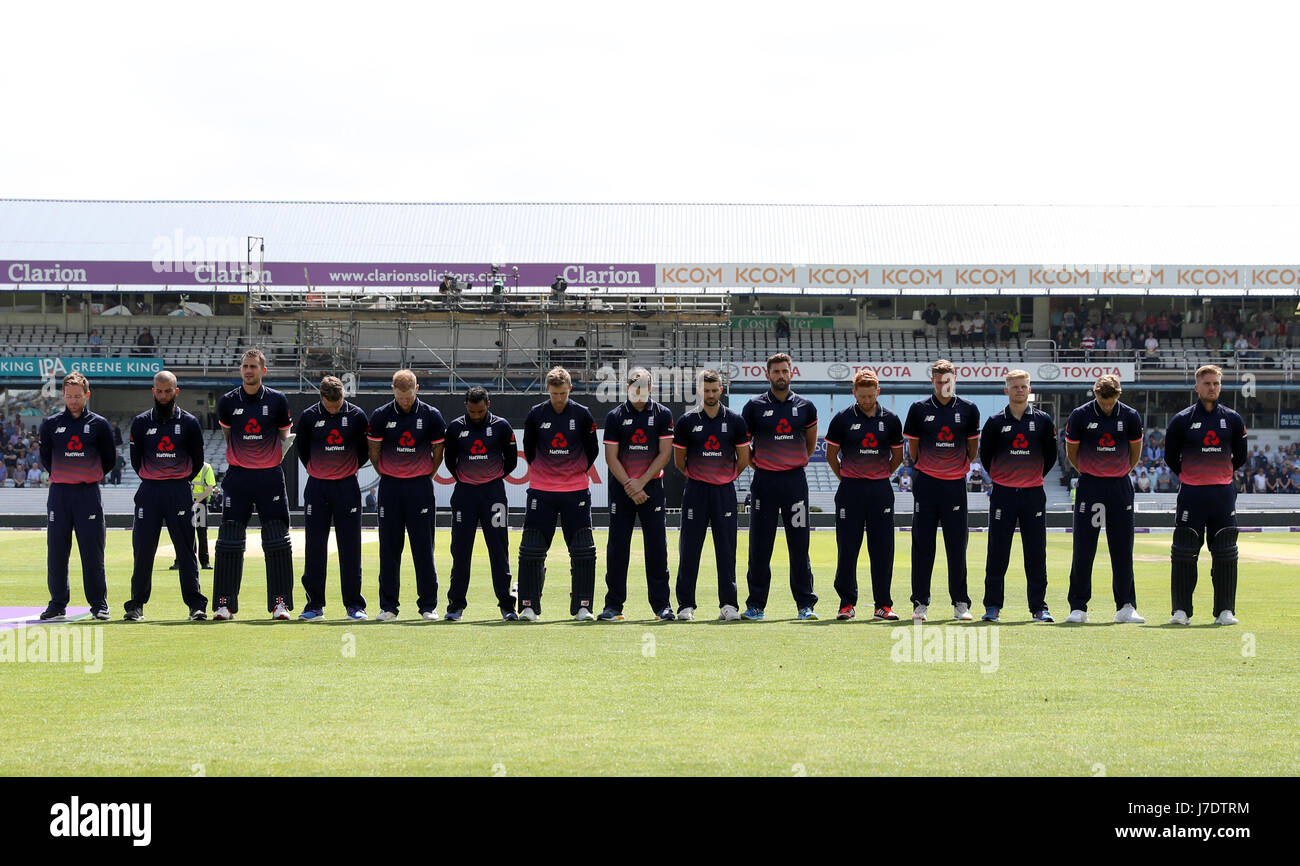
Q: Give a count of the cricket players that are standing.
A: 15